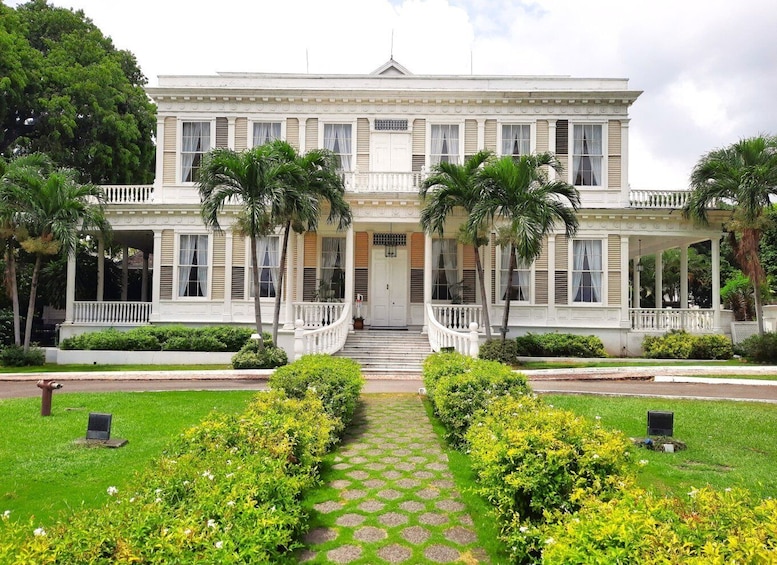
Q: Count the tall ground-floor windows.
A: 6